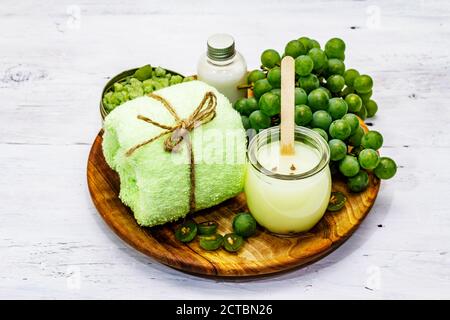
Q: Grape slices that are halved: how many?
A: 5